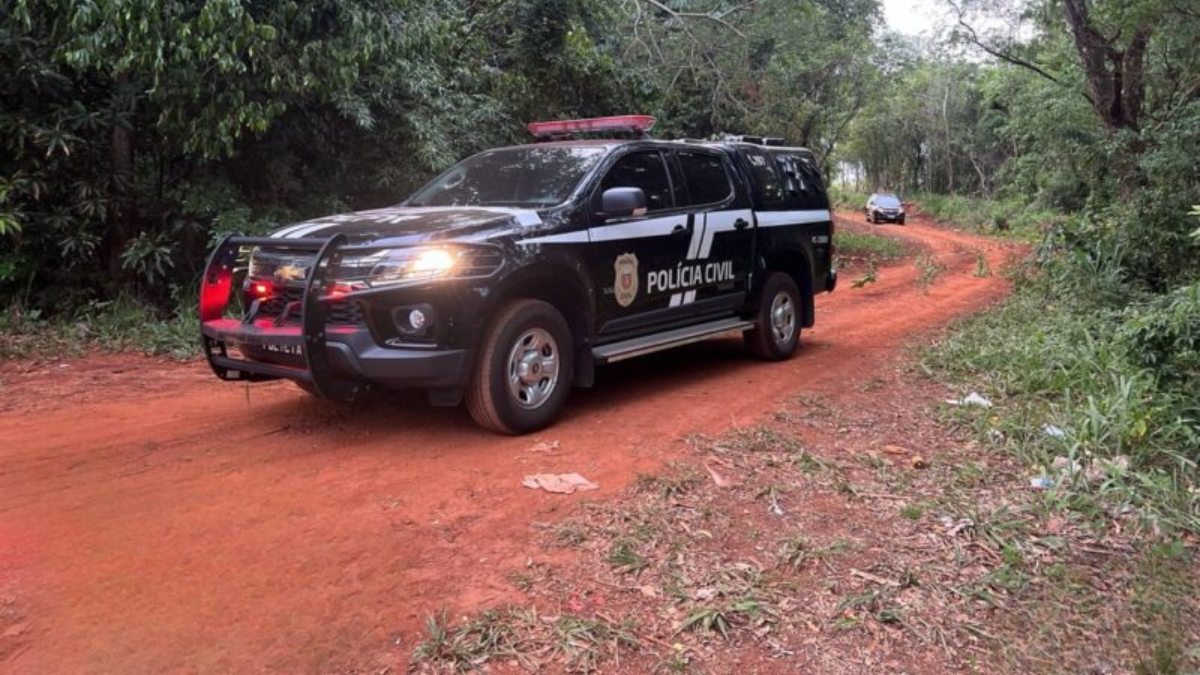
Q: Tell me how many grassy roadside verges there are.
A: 2